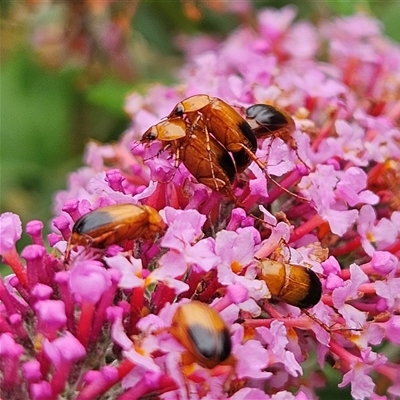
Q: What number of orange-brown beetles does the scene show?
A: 6